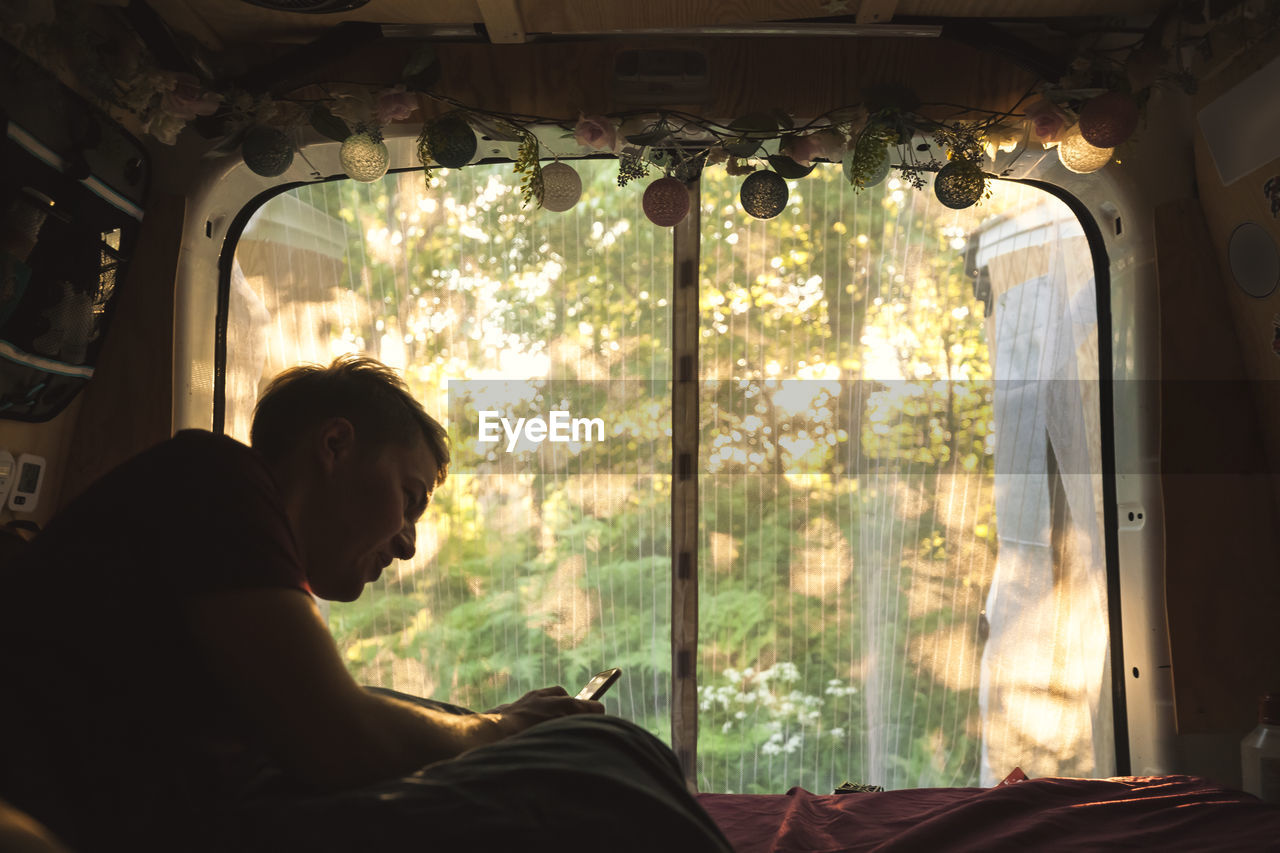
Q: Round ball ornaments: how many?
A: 10